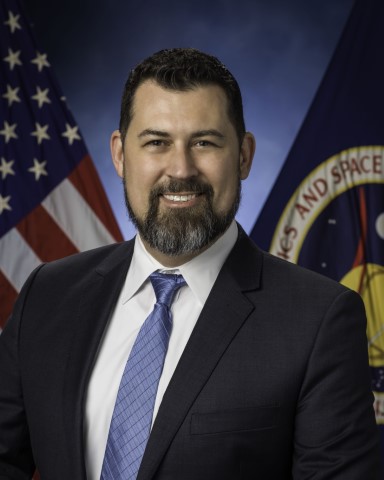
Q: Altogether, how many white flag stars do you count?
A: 11